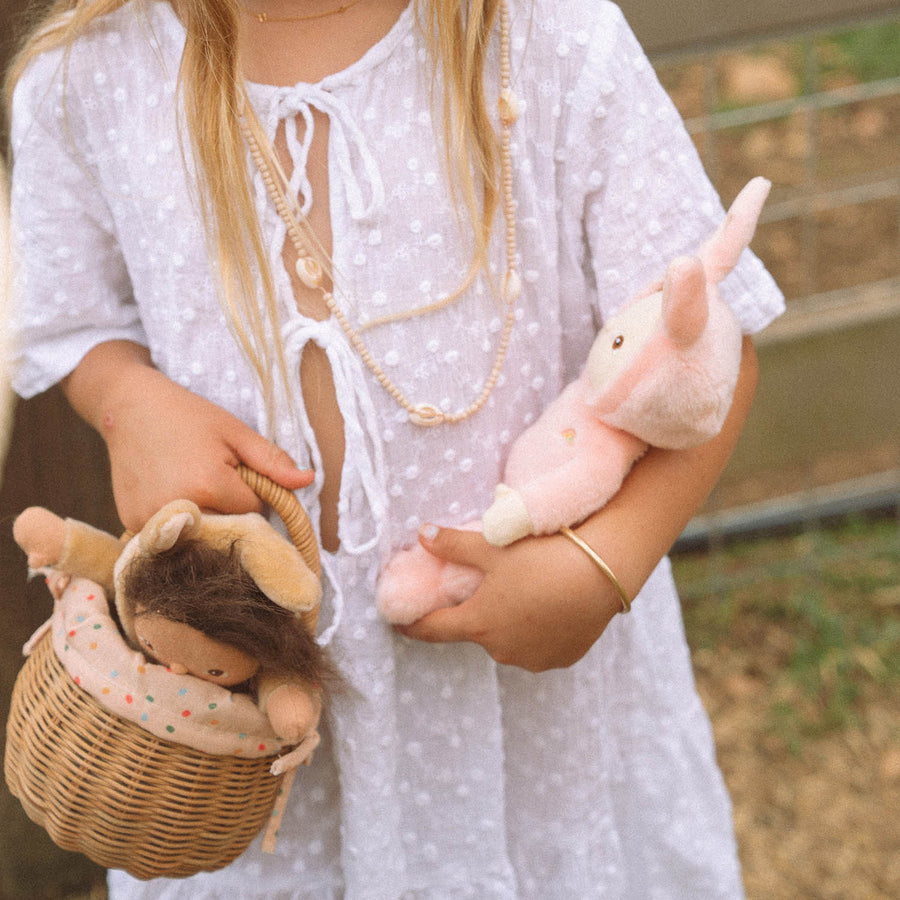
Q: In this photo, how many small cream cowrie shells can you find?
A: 4